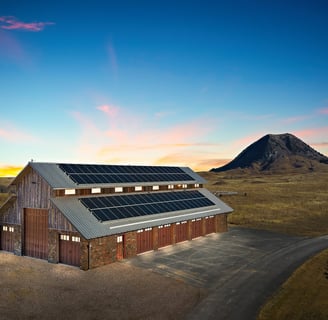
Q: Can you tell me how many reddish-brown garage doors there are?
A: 8